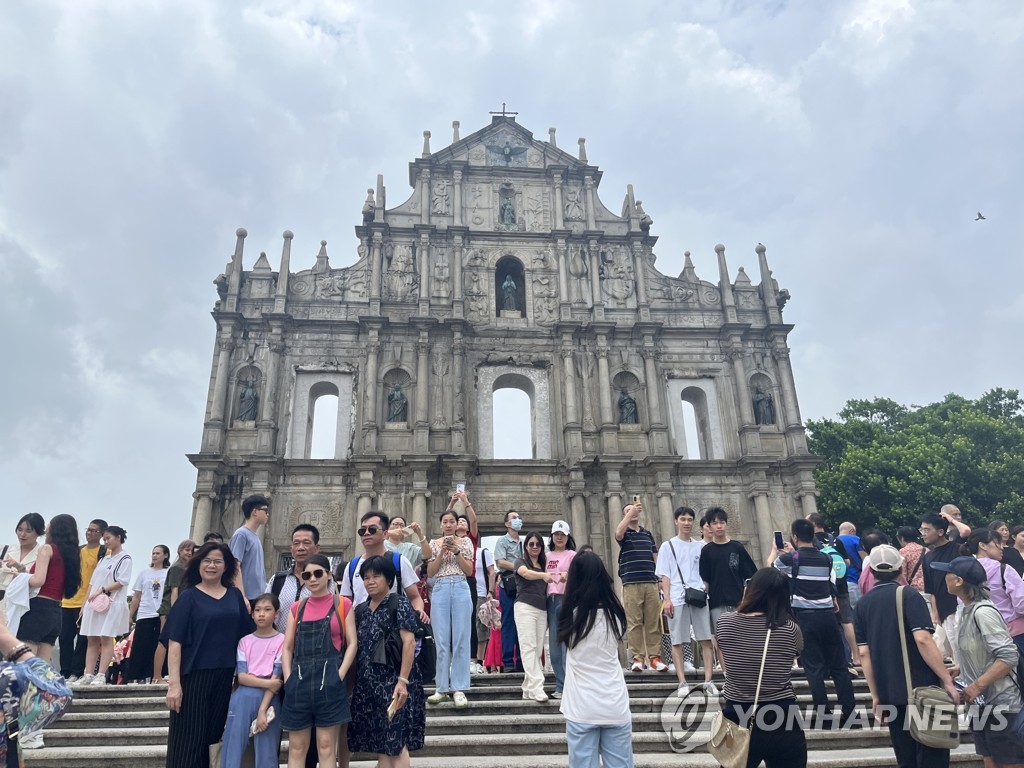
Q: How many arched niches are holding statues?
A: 6